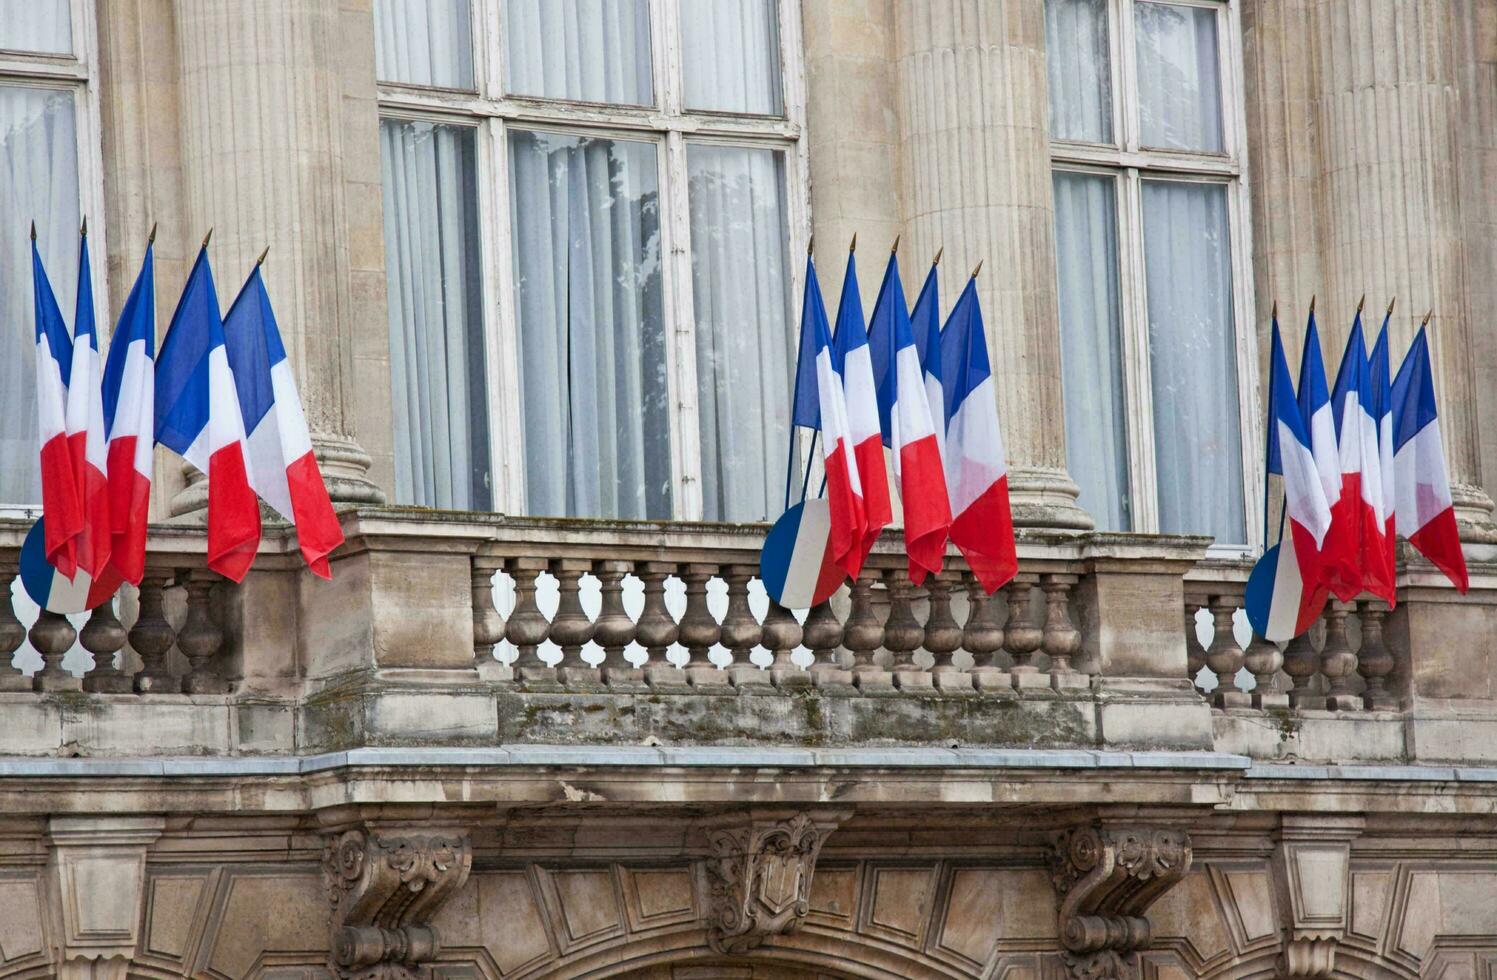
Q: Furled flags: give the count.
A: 15